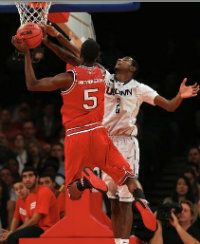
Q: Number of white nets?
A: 1